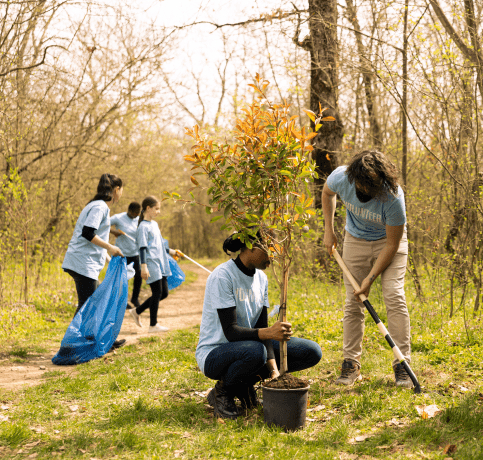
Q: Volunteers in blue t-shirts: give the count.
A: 5